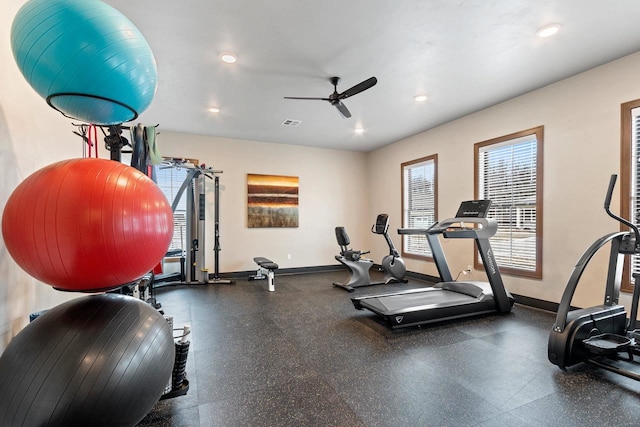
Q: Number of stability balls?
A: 3